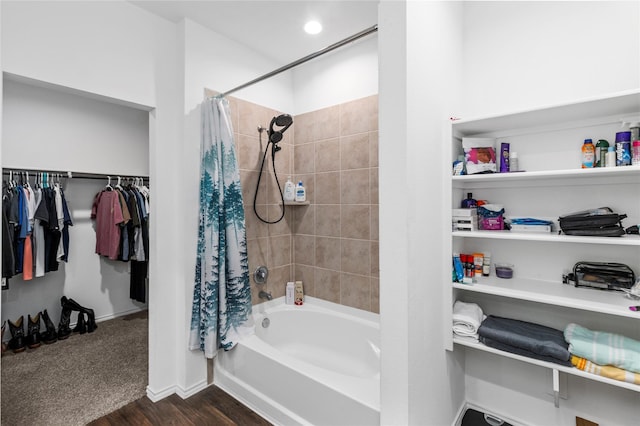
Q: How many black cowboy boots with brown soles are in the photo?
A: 2